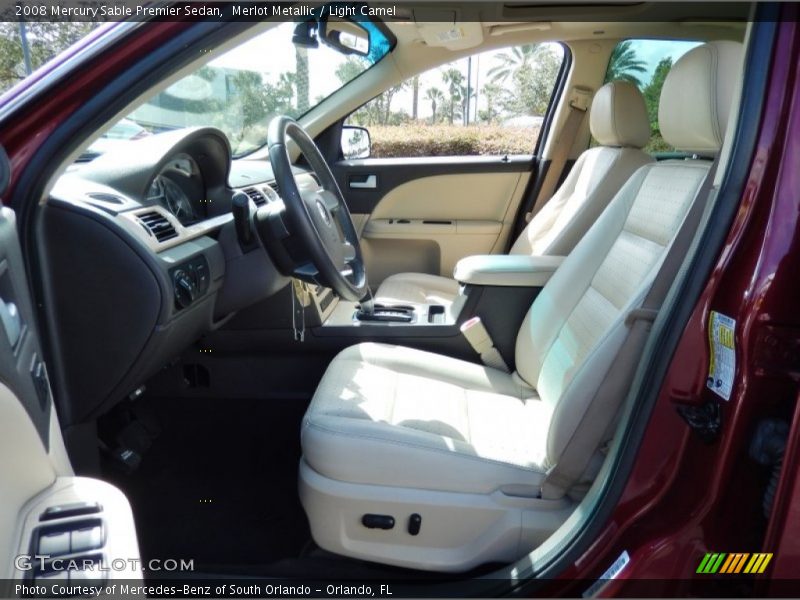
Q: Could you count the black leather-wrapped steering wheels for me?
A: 1